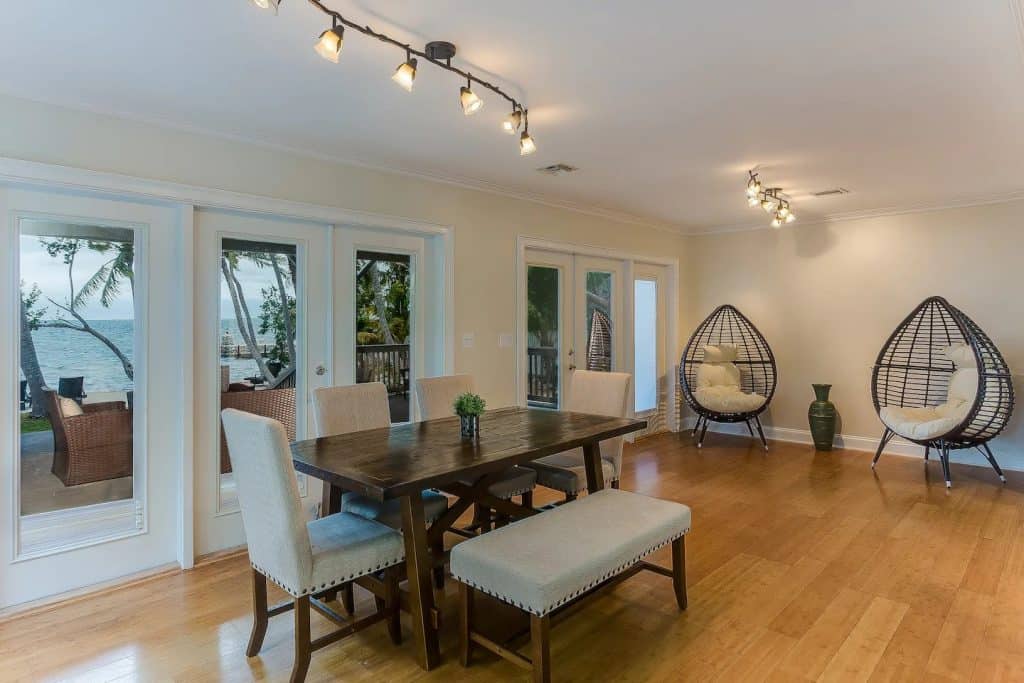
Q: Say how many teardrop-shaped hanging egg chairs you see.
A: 2